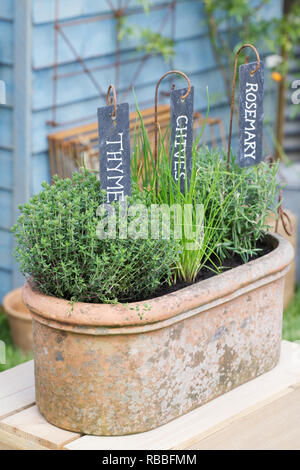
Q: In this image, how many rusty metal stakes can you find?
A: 3